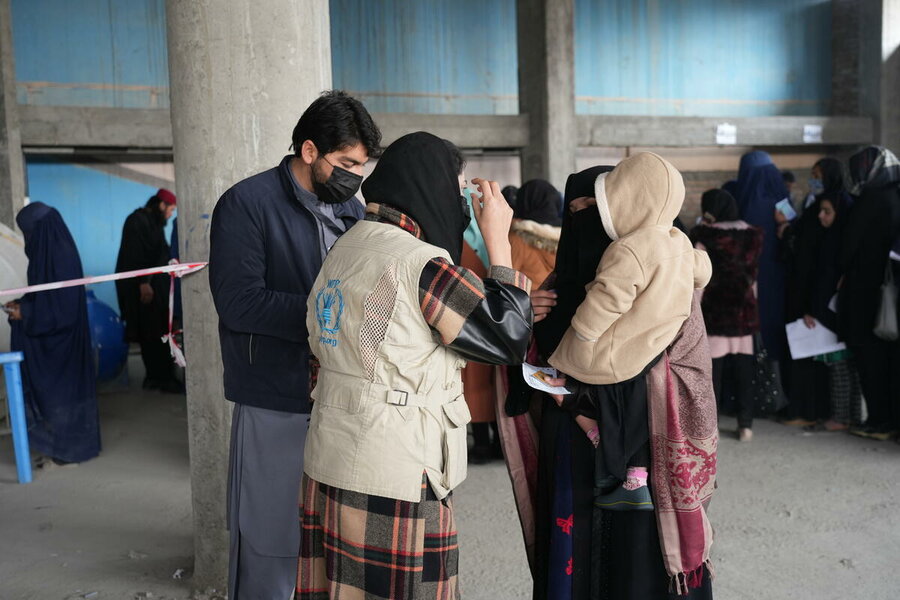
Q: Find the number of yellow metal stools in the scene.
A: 0